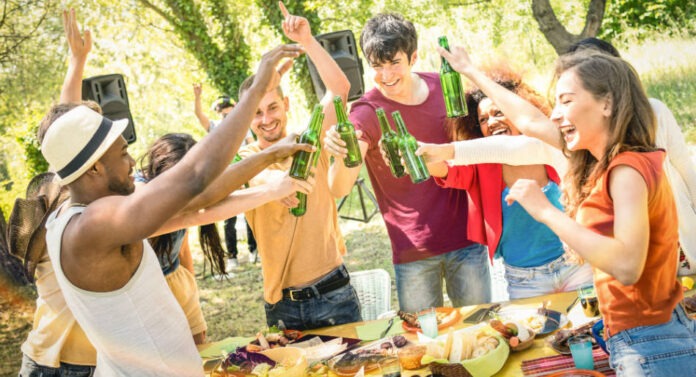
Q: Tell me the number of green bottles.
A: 7